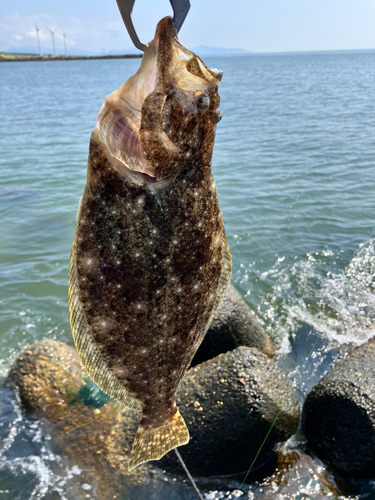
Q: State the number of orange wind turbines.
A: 0